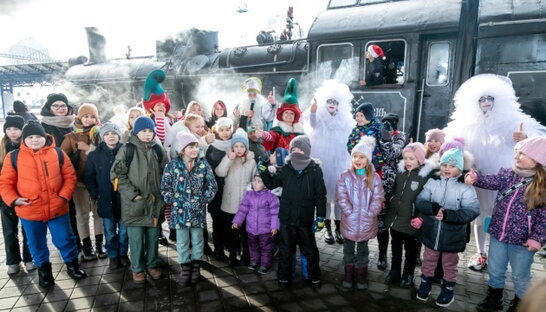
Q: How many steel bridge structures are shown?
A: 1